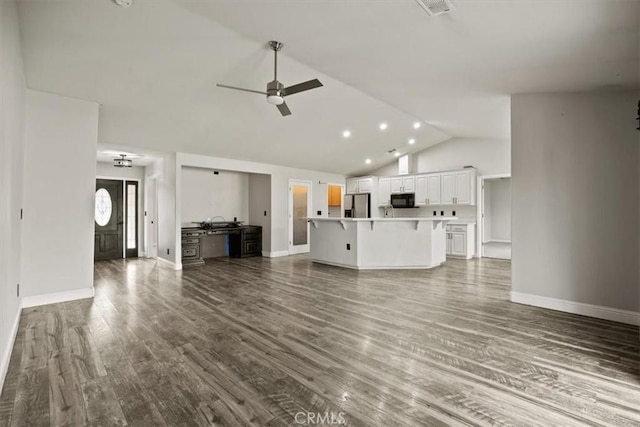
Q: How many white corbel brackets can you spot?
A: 6